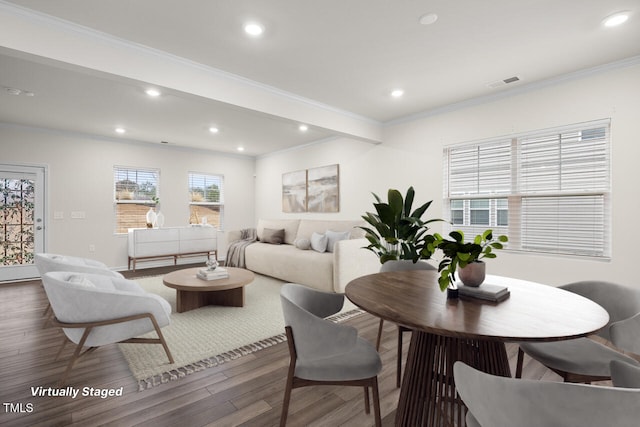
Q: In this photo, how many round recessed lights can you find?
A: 8